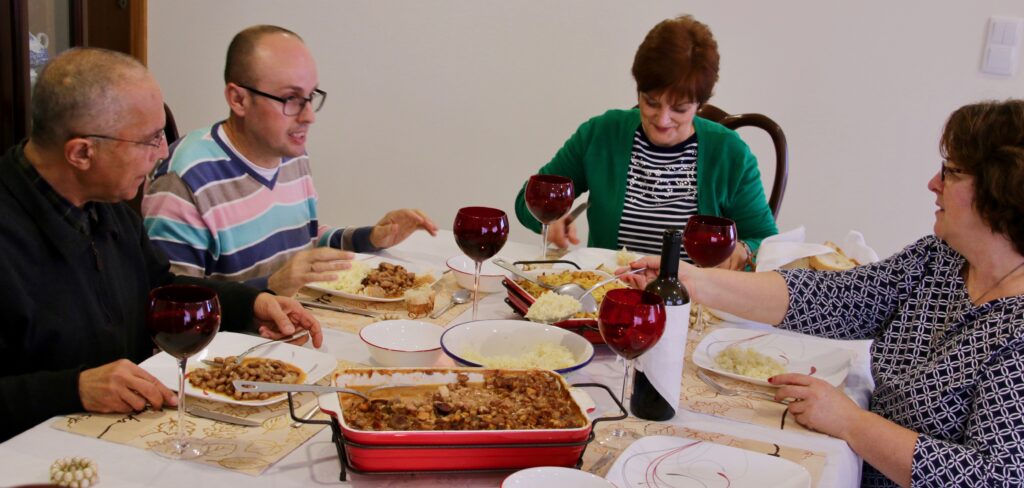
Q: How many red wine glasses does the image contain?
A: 5